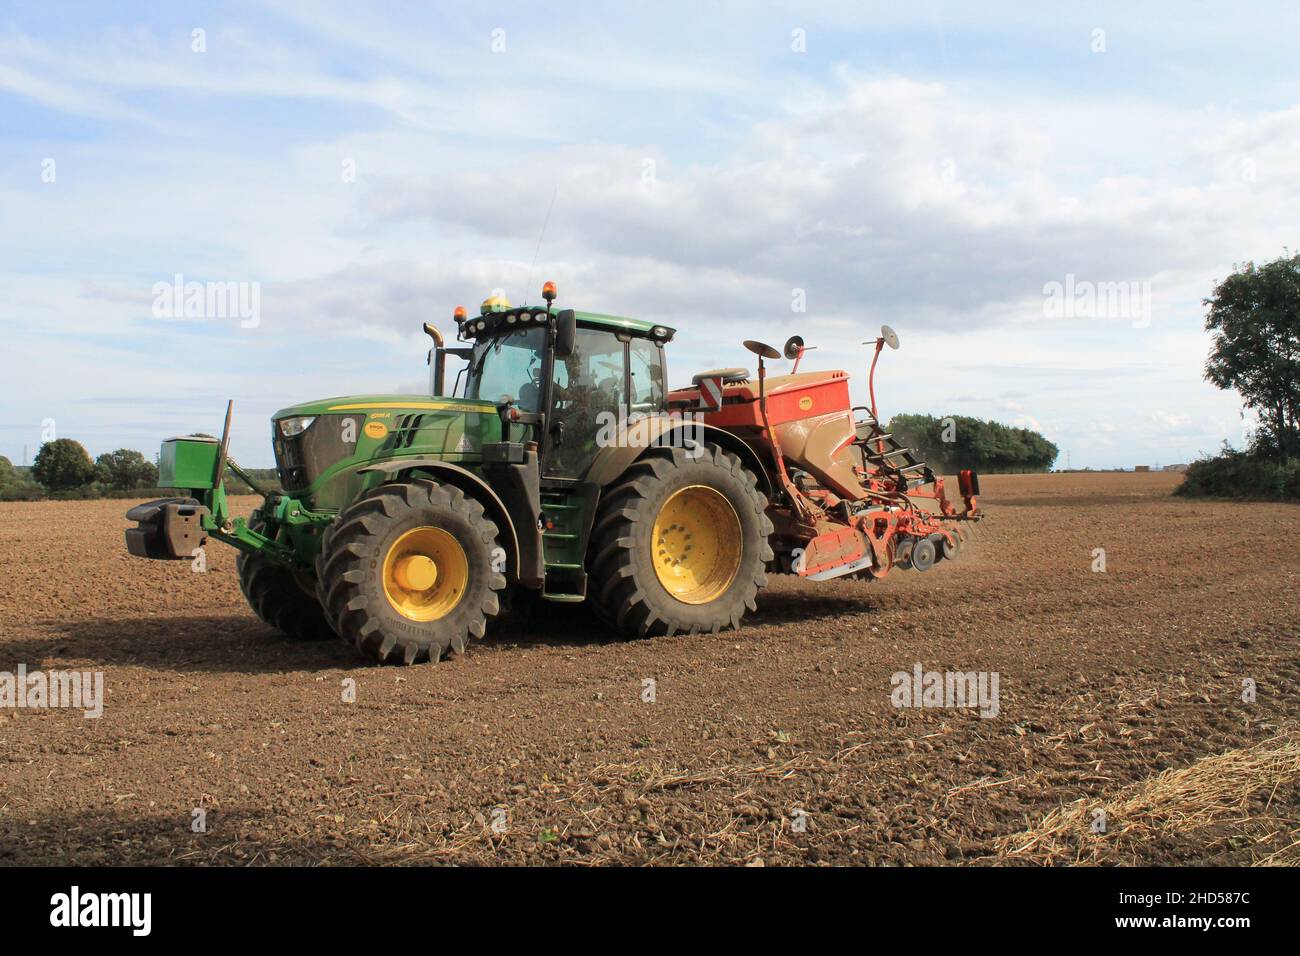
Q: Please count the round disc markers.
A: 3